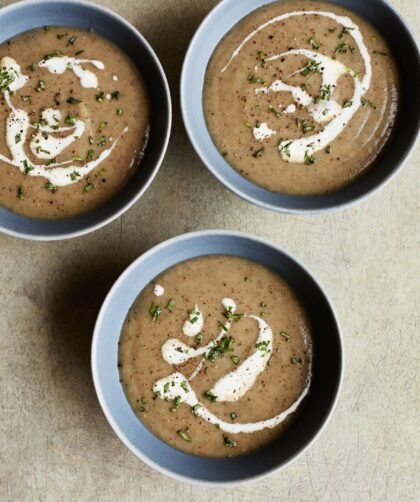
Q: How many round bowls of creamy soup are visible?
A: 3